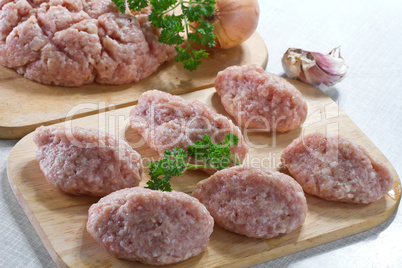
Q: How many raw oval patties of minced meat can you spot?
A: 6